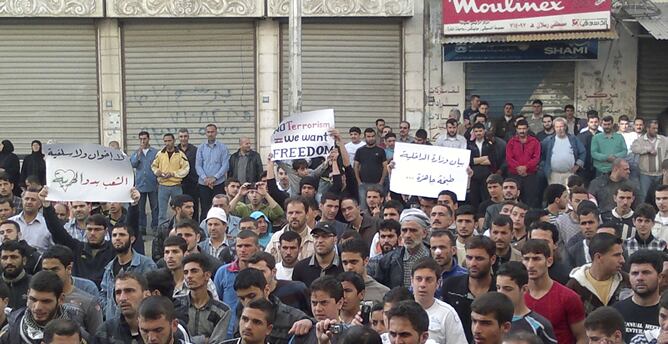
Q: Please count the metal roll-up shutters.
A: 5